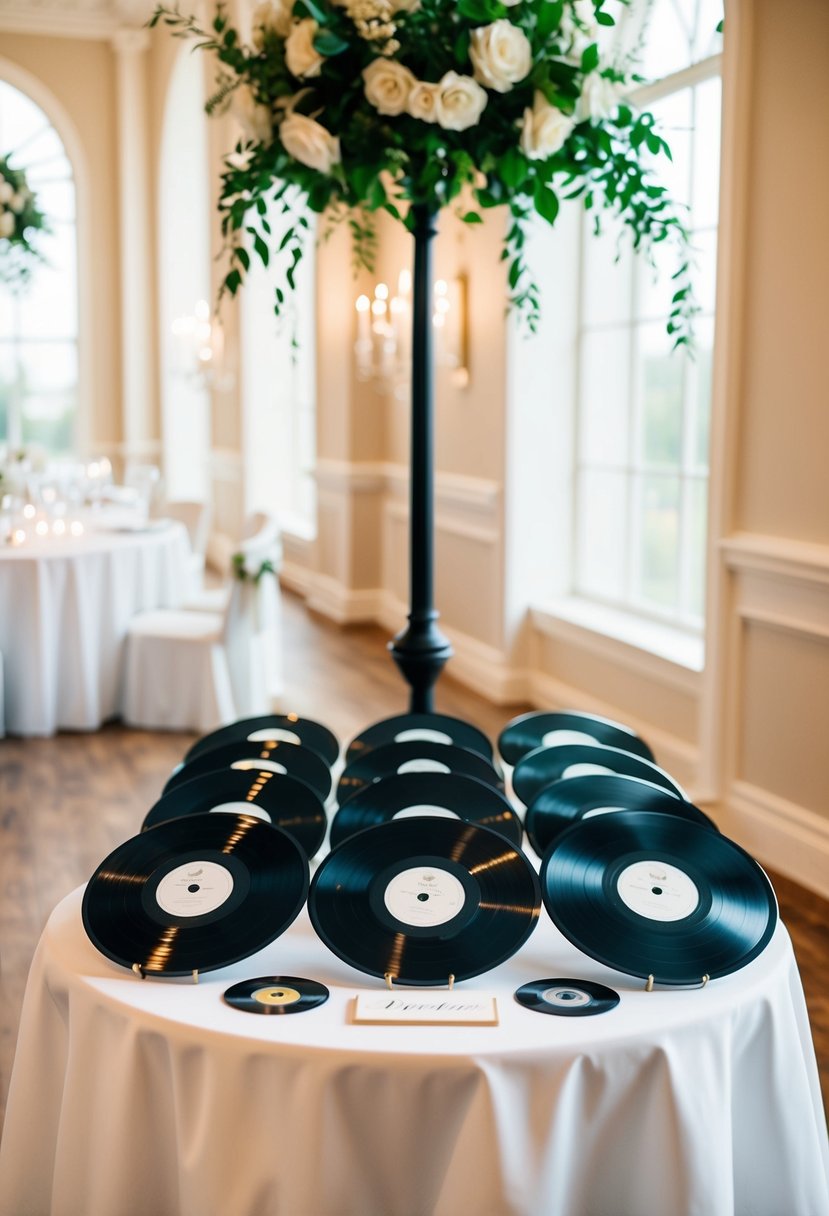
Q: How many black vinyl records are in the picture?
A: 14